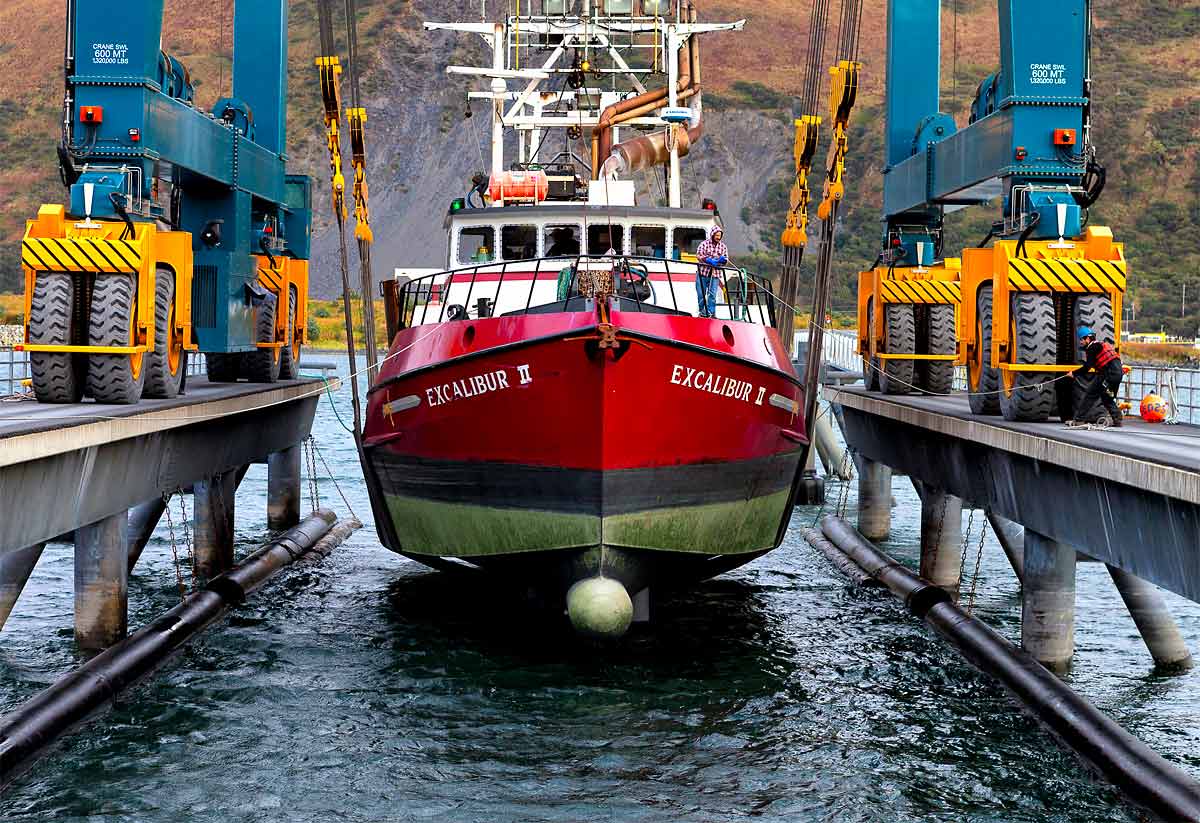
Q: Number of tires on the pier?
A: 12